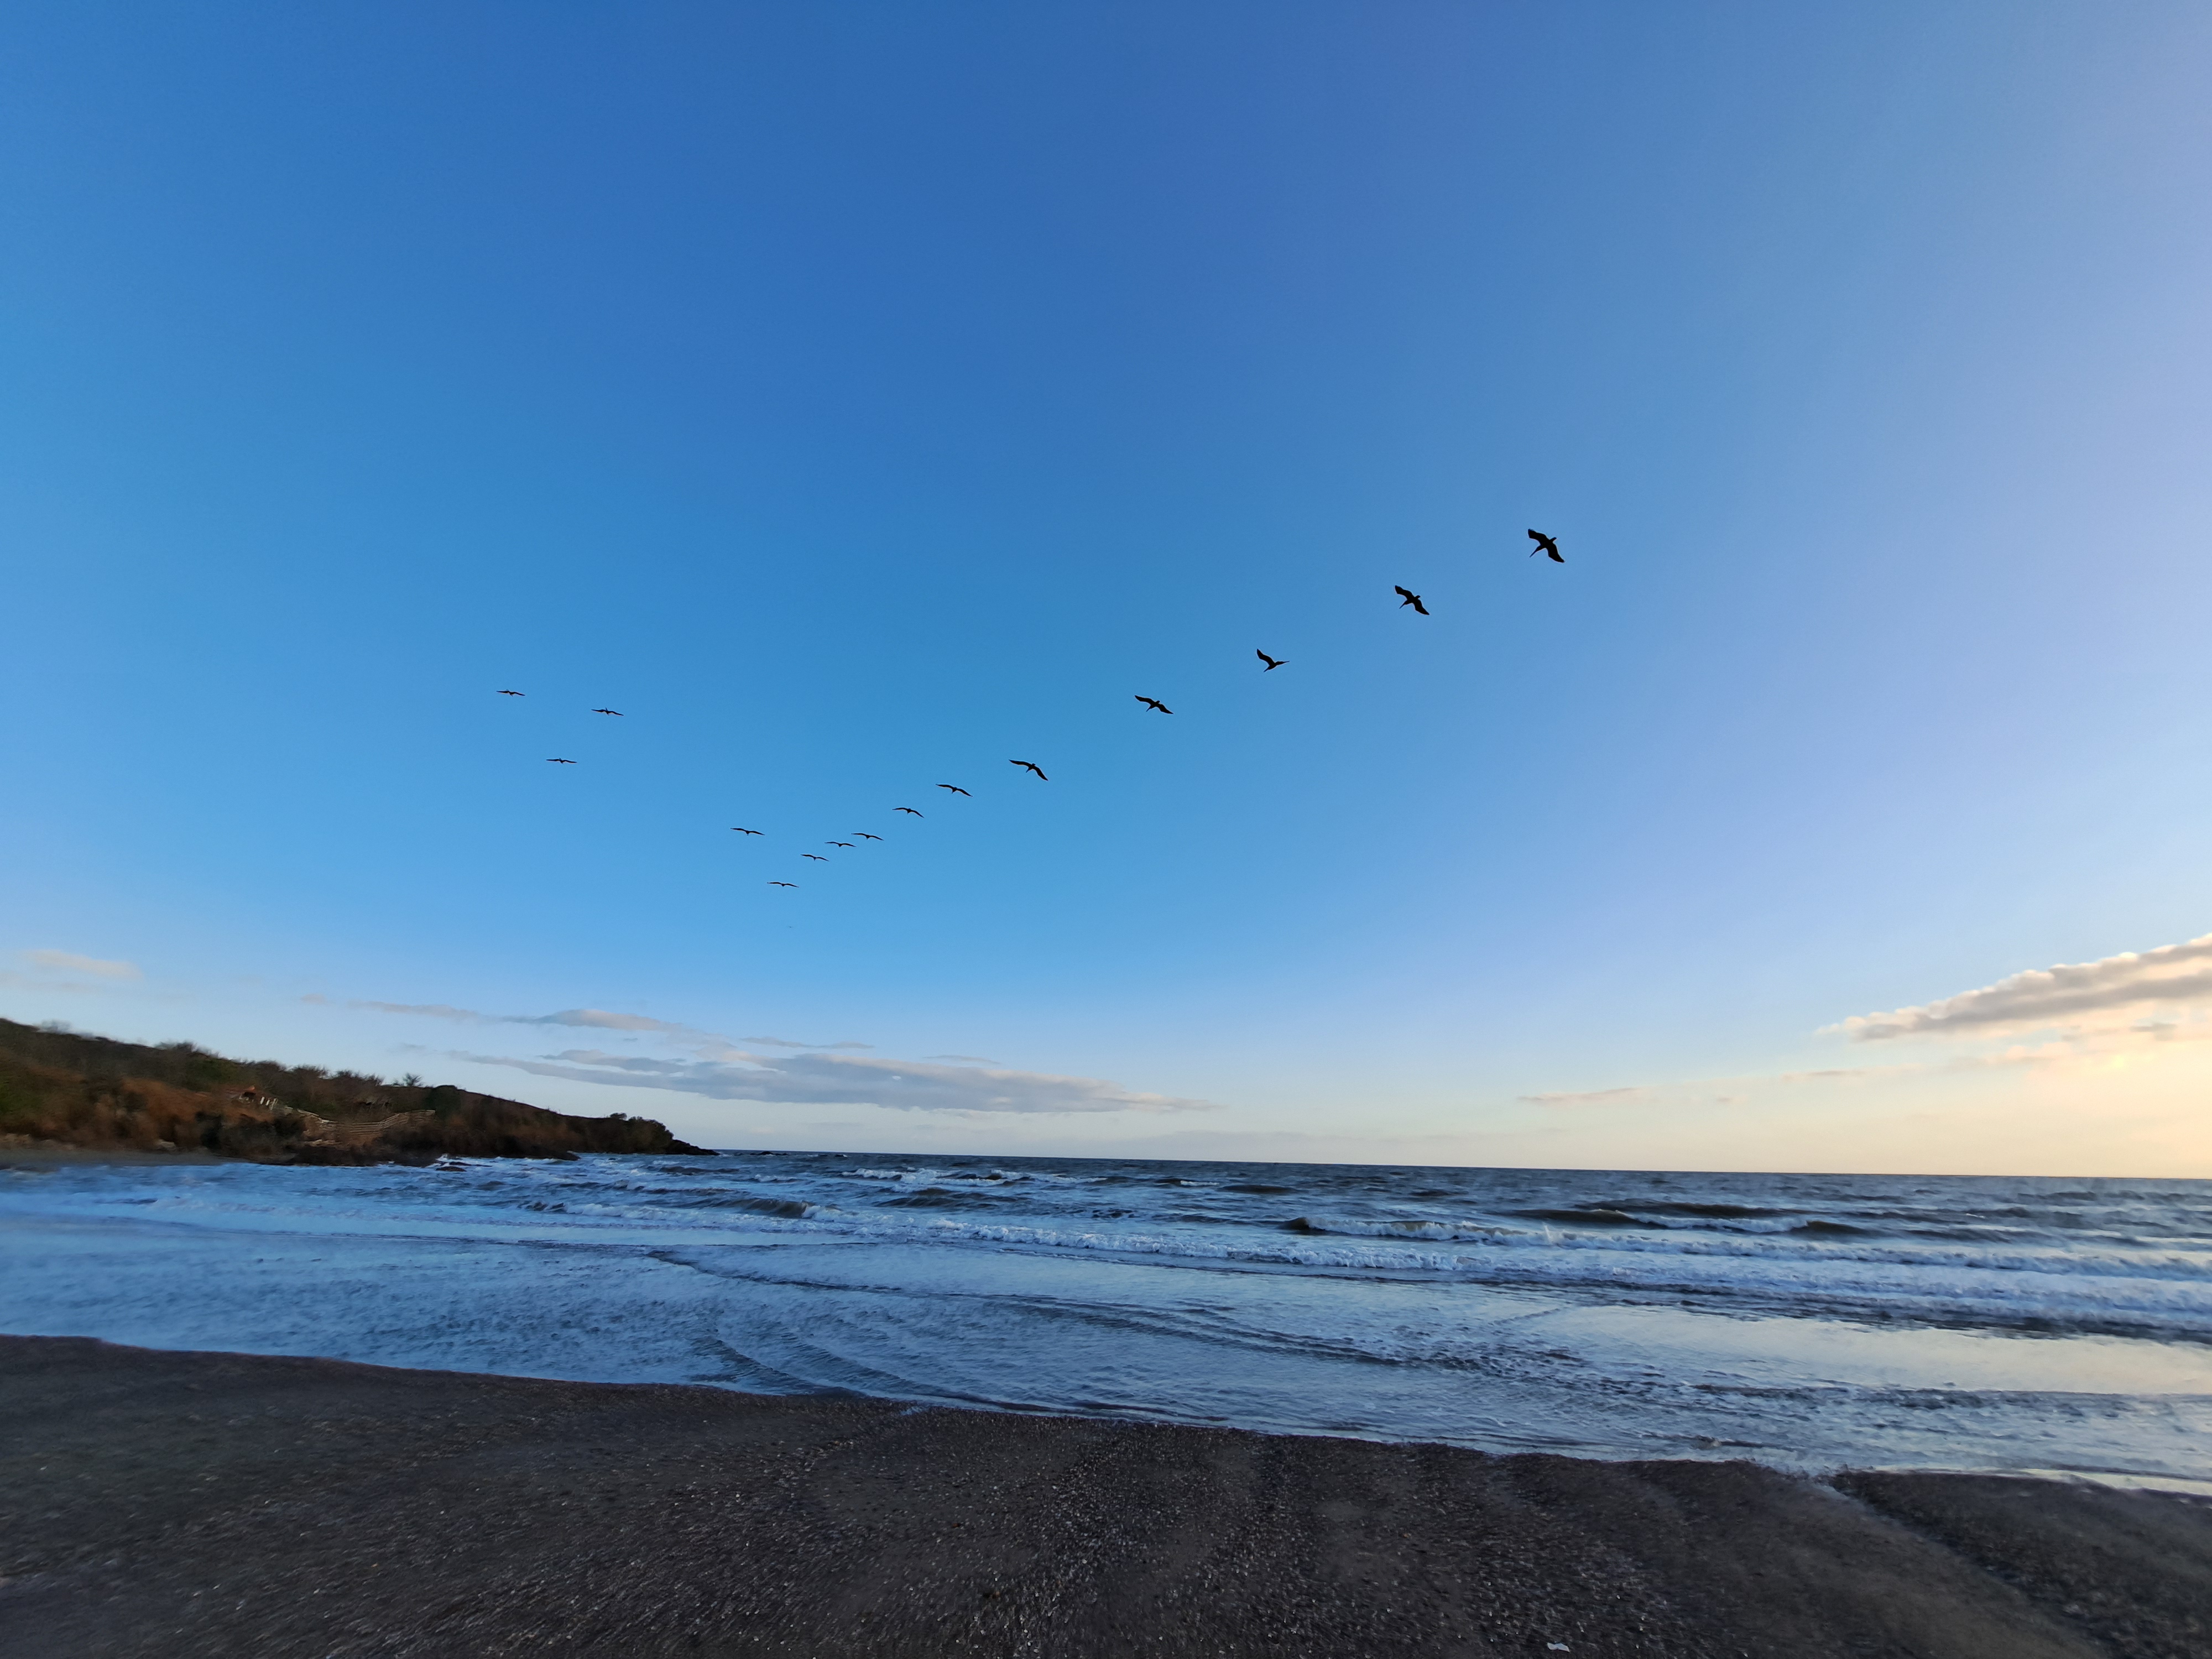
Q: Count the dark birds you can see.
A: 15